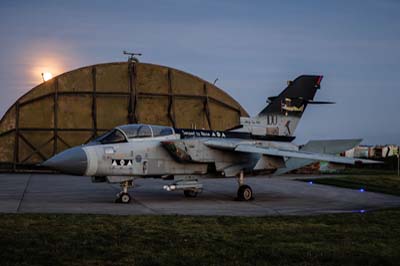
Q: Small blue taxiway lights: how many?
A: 3